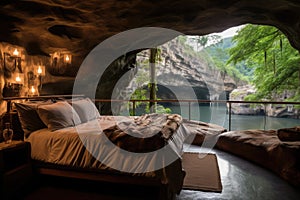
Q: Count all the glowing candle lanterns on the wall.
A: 5